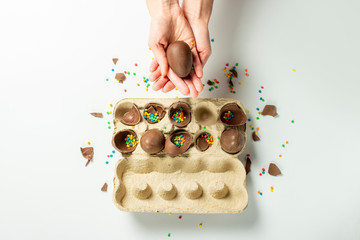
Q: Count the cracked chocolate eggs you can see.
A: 7